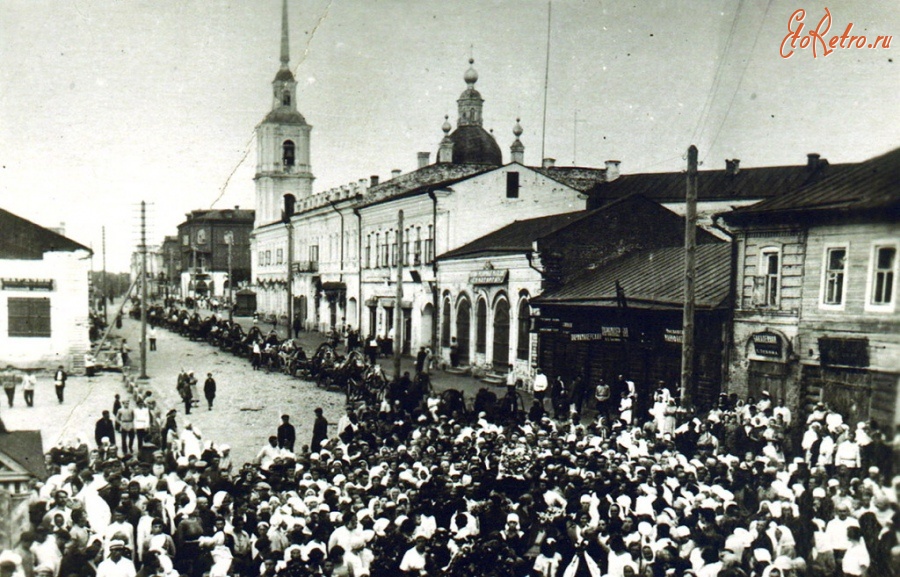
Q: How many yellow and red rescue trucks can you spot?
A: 0